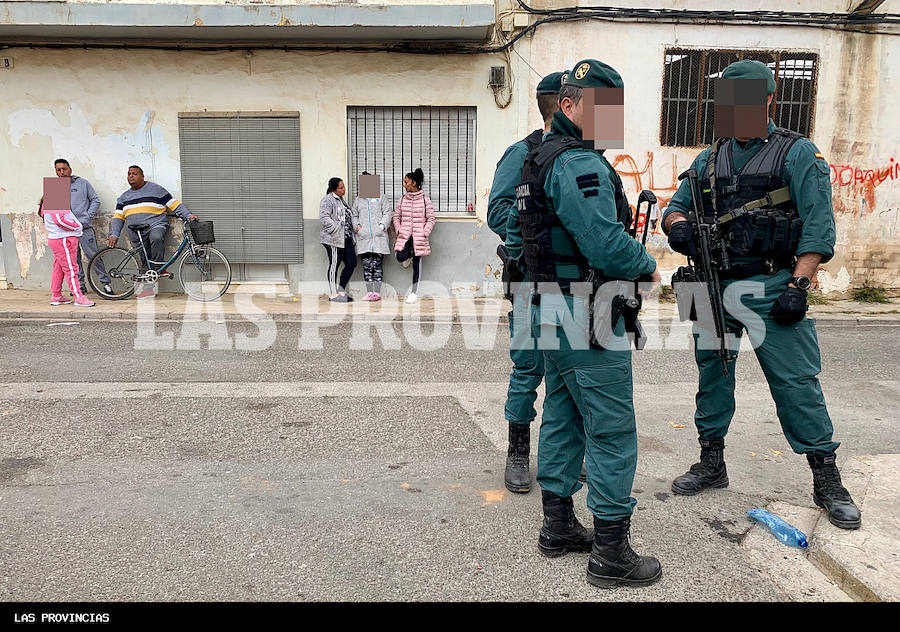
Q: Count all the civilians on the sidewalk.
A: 6